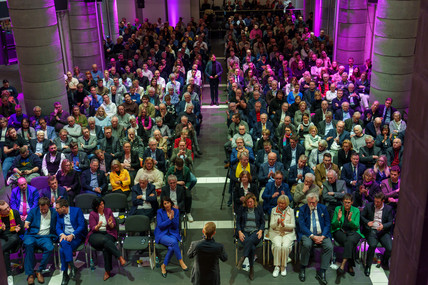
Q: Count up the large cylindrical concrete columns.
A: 4